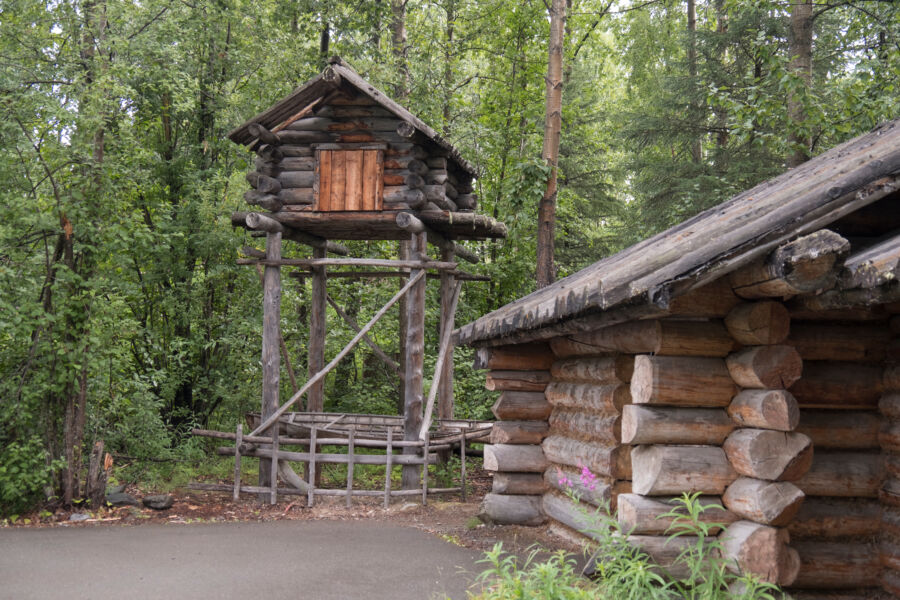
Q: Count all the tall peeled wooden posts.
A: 4